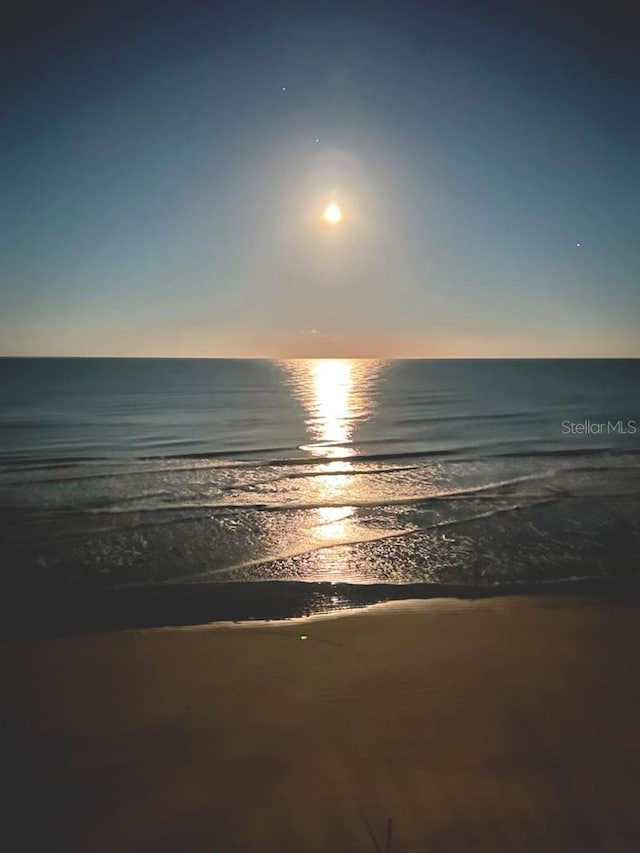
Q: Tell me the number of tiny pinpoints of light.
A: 3